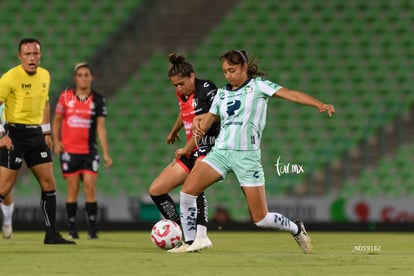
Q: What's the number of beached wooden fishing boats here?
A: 0